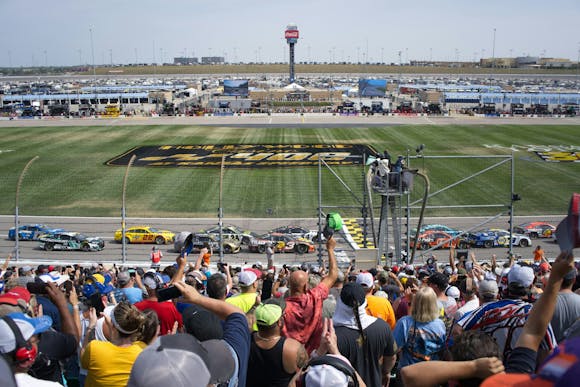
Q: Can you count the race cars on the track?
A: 11